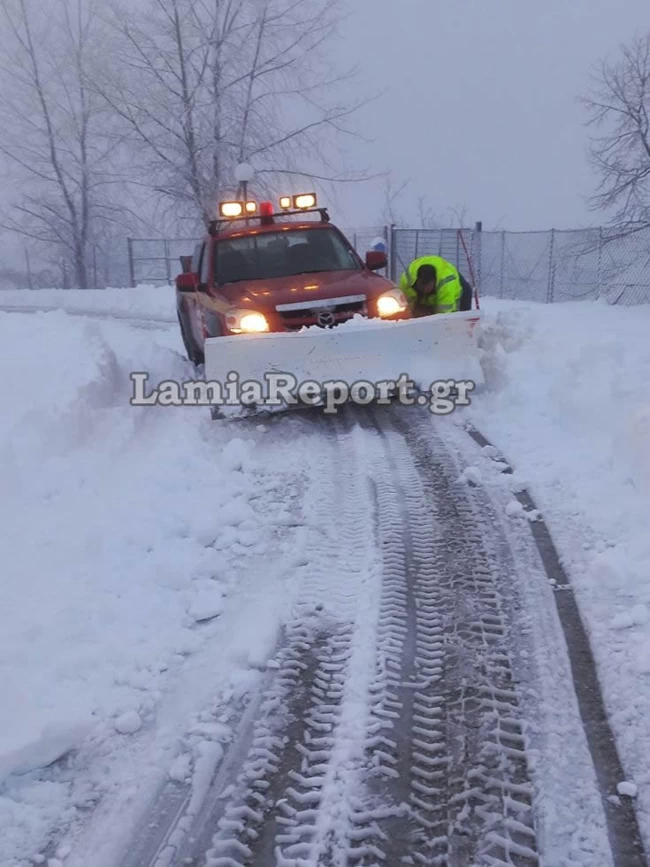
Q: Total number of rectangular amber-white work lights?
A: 4